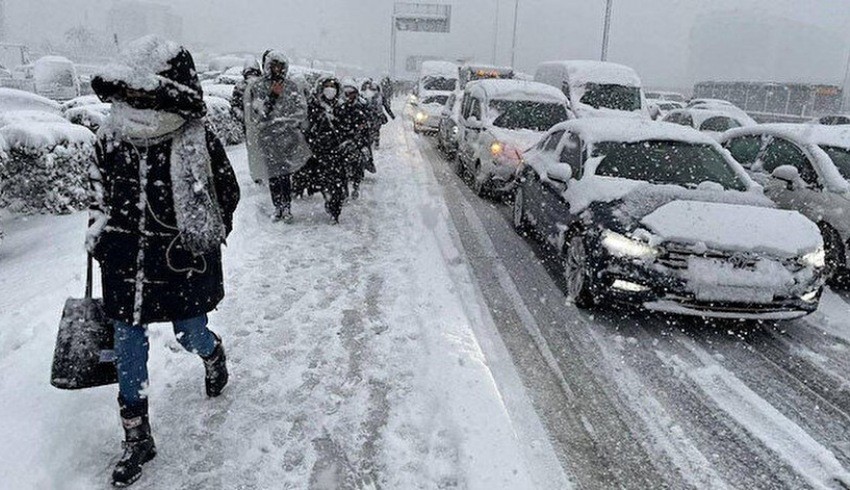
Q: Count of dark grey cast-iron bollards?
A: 0